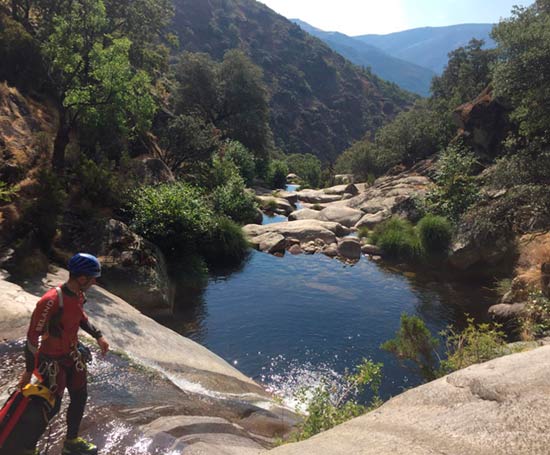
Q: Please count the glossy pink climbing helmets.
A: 0